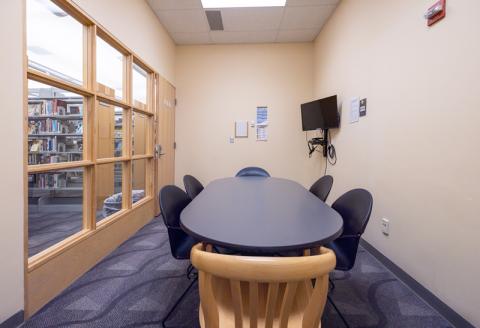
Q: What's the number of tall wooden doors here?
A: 1